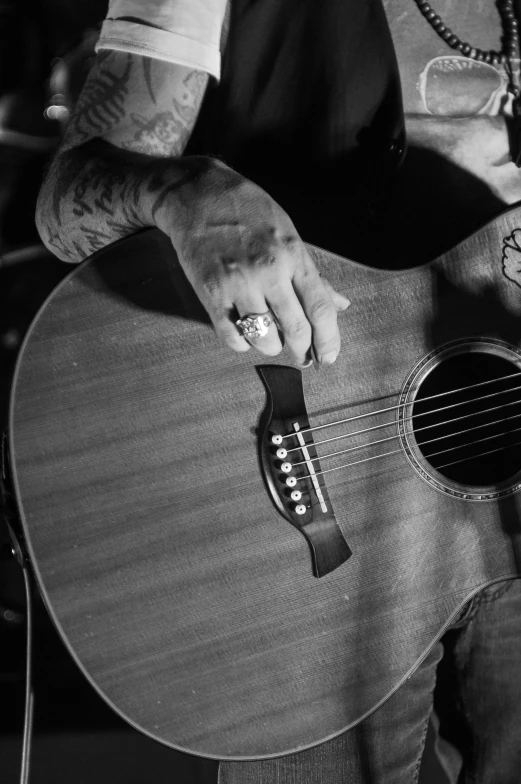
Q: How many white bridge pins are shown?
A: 6